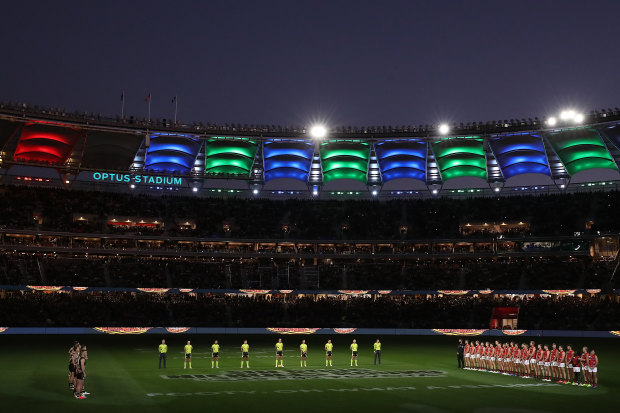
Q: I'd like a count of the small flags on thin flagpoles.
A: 3